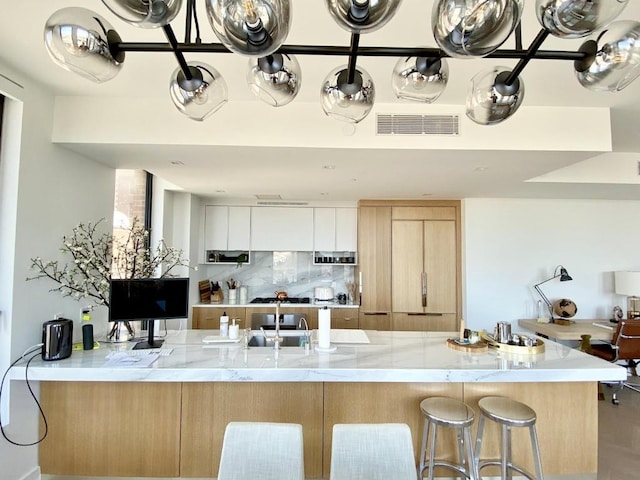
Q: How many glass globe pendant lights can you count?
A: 12